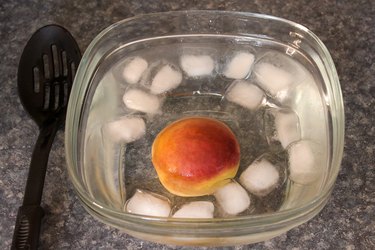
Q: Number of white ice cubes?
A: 14